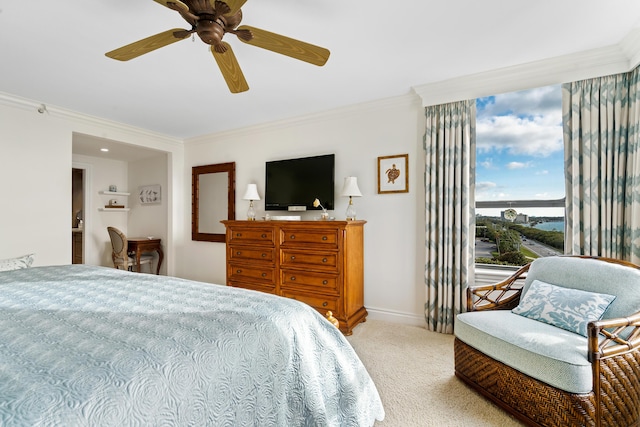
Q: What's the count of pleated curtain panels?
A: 2